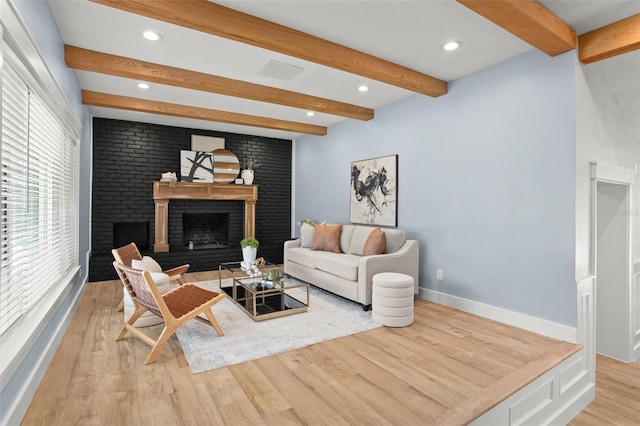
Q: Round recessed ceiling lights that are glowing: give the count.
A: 5